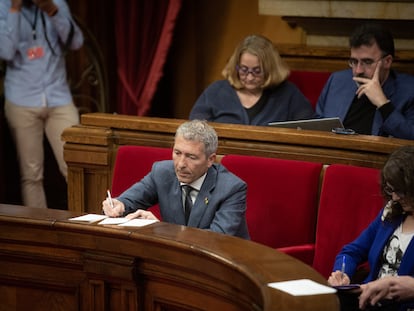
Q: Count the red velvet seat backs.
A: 4